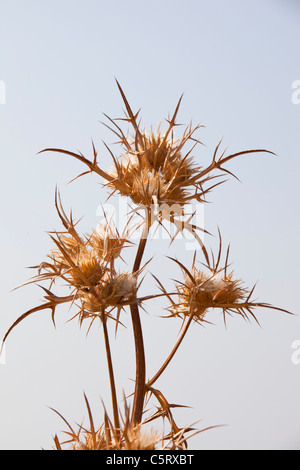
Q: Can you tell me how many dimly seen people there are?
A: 0